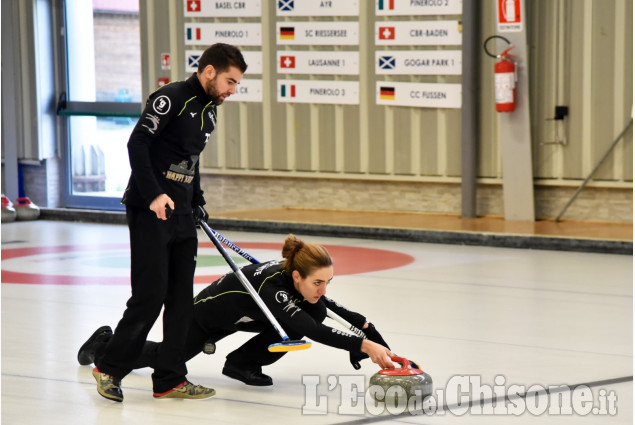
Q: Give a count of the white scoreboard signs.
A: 12